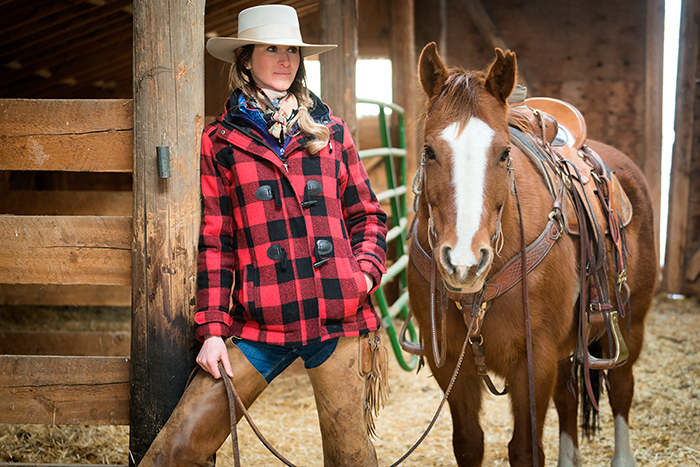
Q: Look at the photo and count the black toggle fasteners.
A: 4